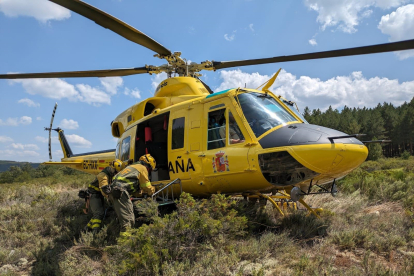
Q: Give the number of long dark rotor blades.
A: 3